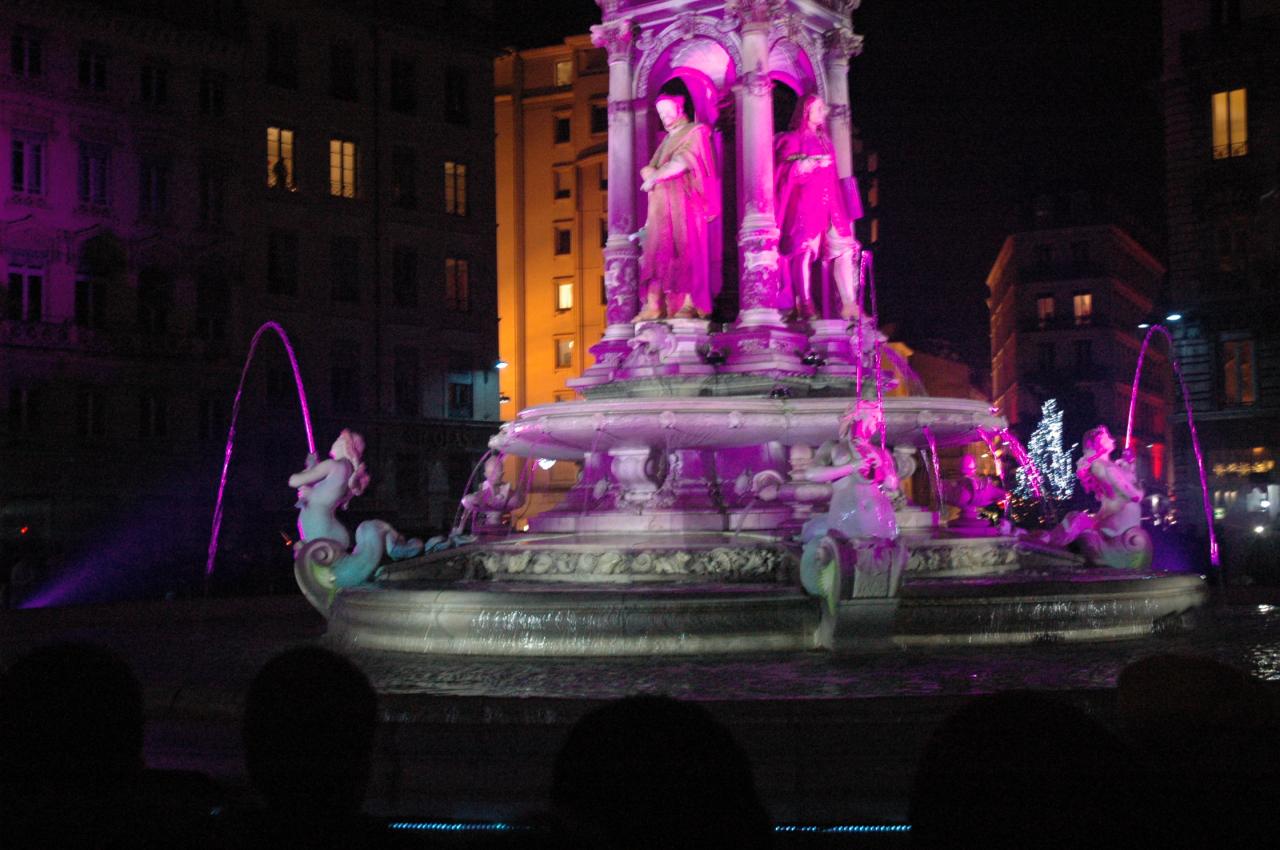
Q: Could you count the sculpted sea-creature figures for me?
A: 3